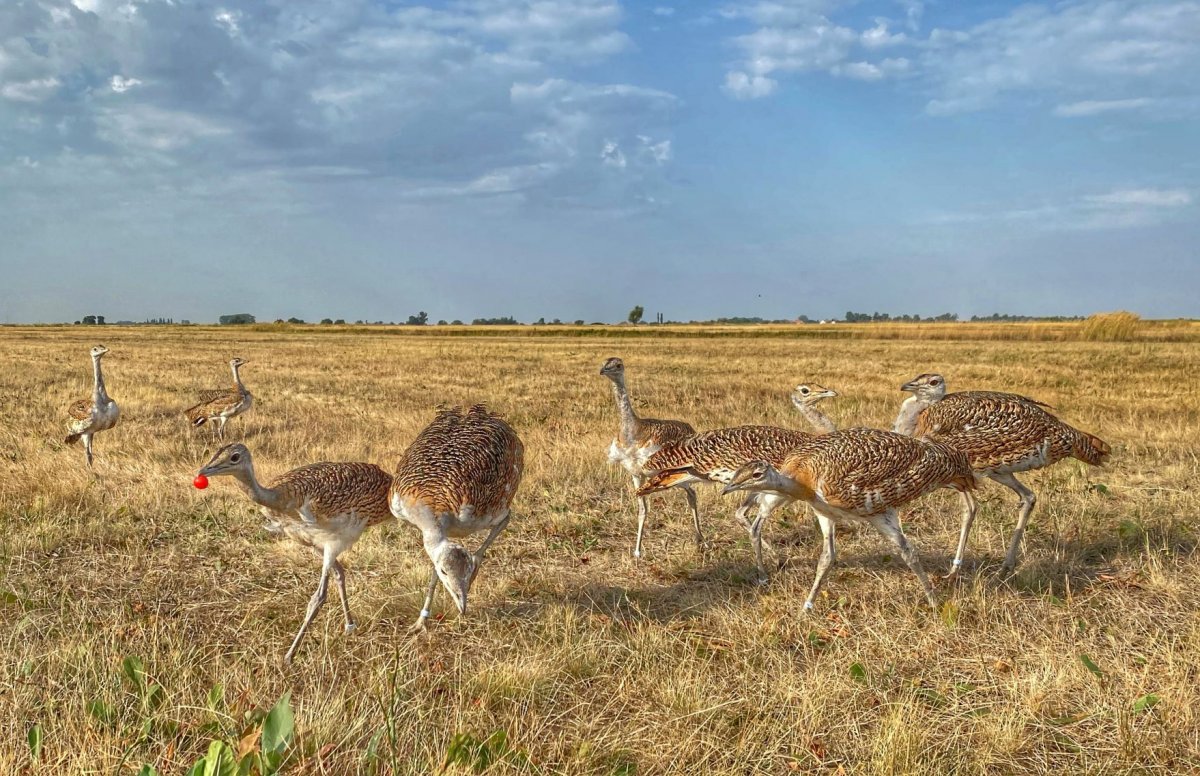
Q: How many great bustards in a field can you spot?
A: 8